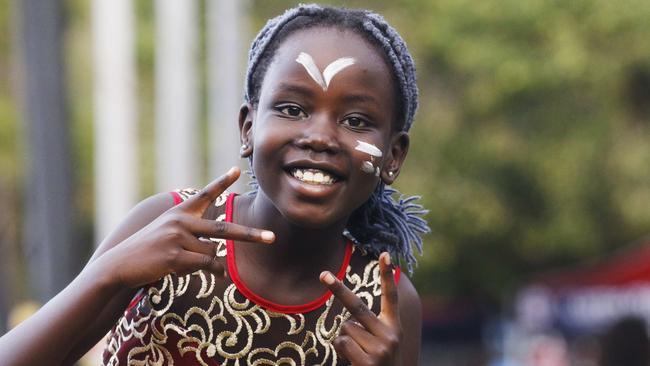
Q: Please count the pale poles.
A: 3